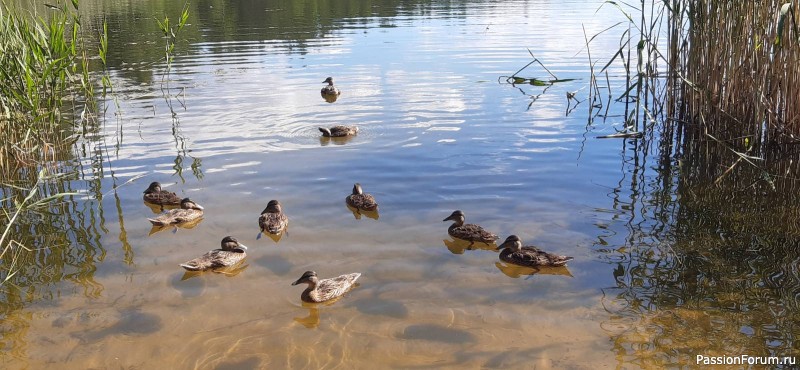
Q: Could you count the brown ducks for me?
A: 10